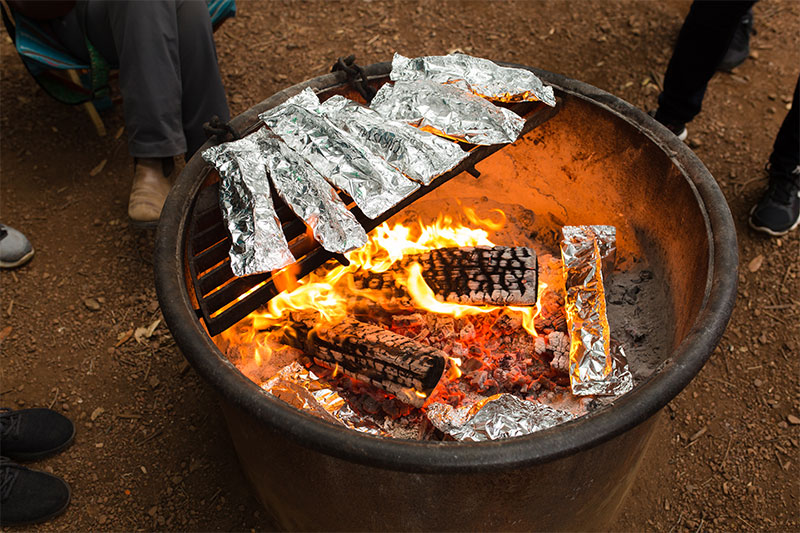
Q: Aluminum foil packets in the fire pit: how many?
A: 9